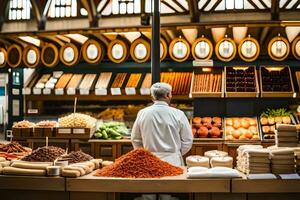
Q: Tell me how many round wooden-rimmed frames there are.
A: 15